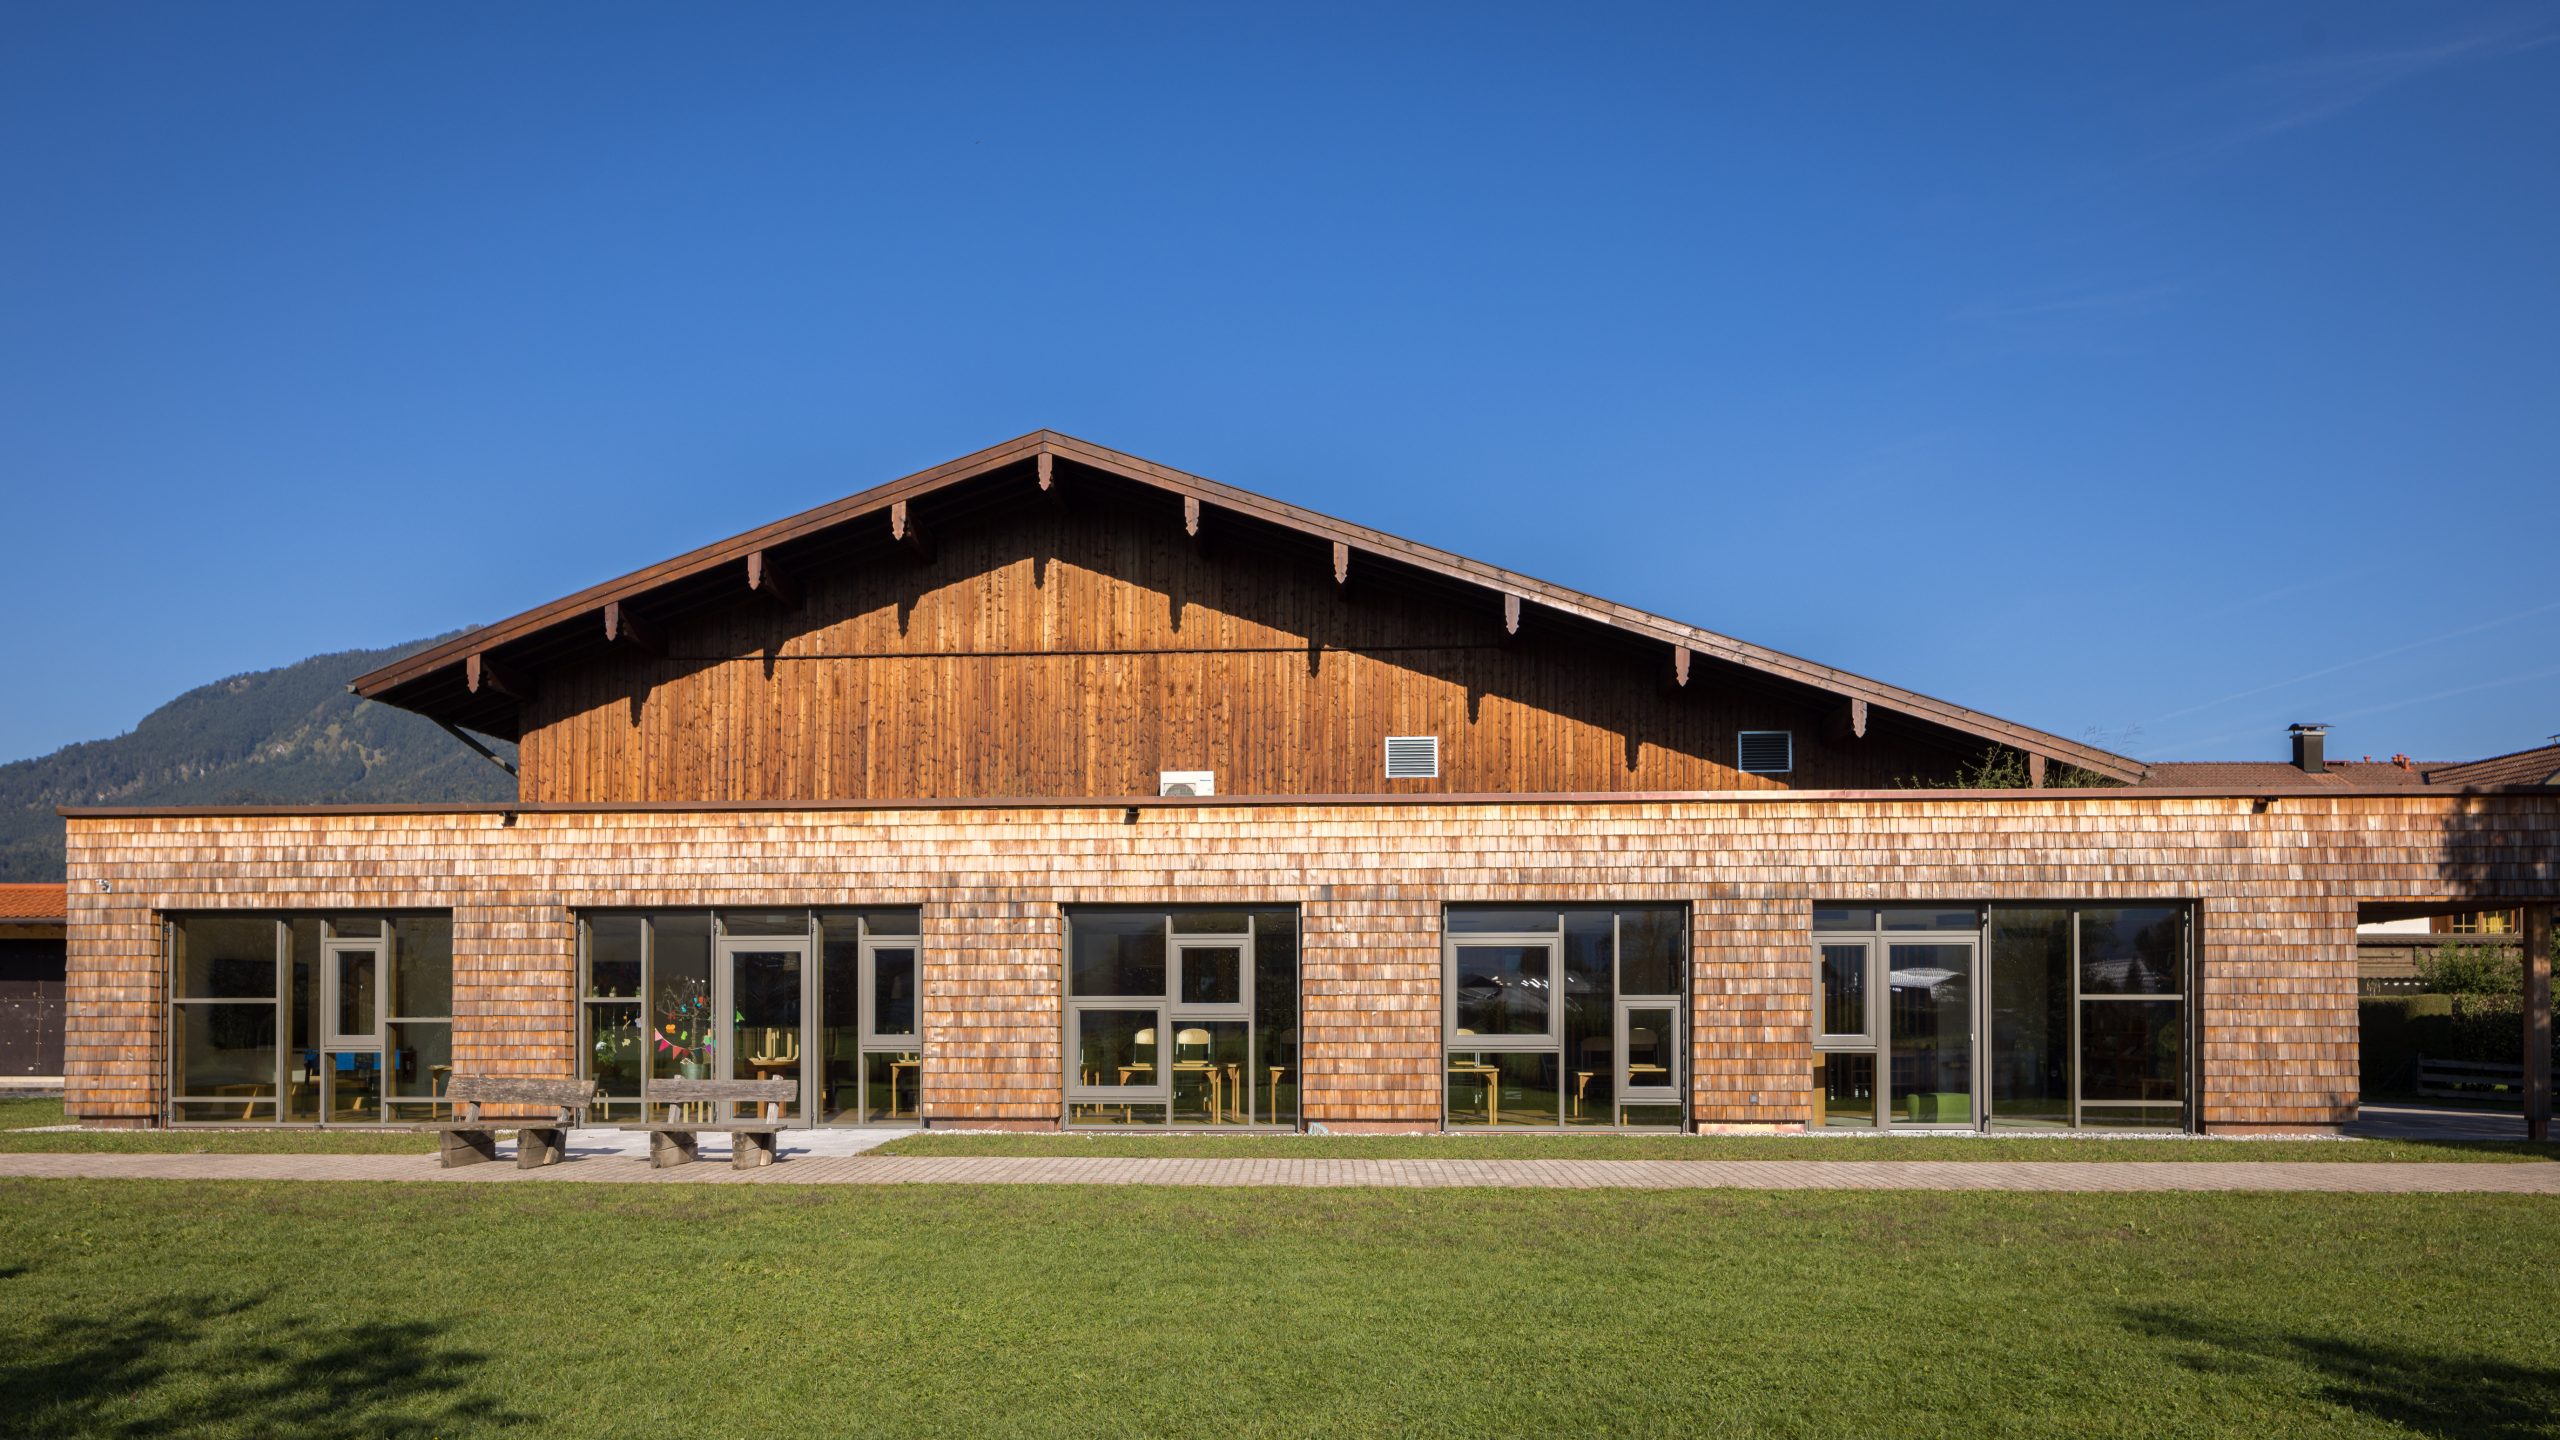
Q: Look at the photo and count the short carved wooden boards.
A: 11